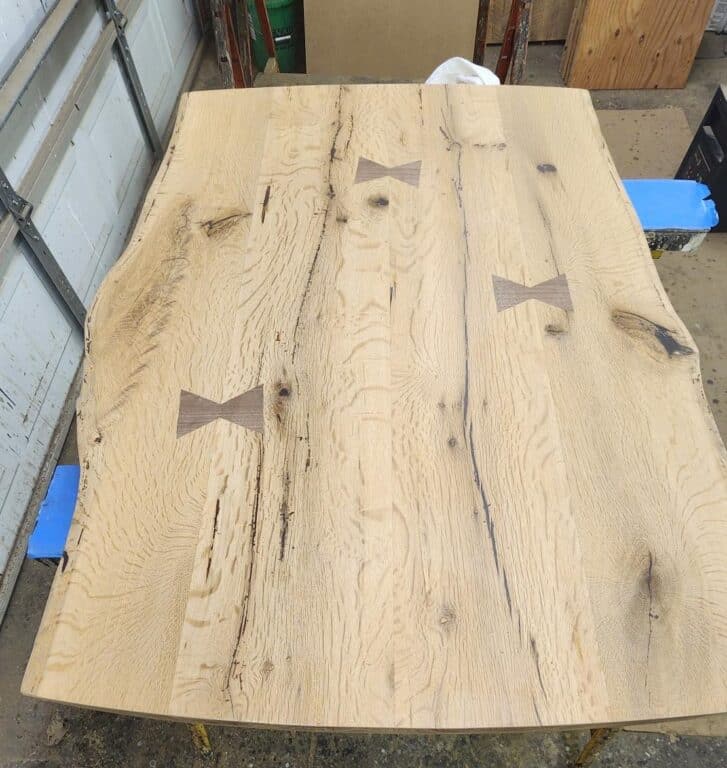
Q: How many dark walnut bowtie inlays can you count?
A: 3